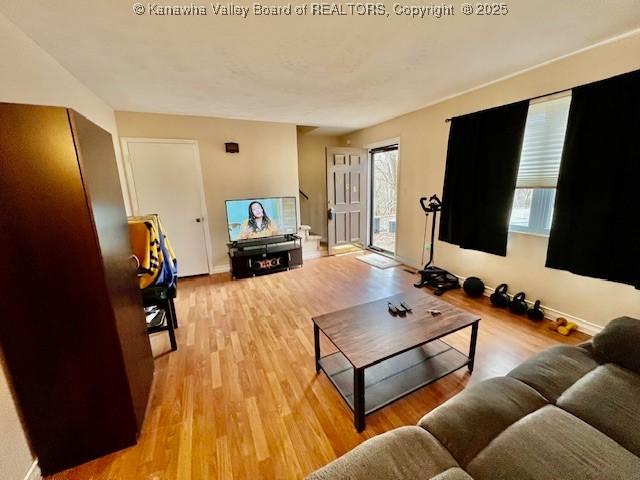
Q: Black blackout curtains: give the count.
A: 2